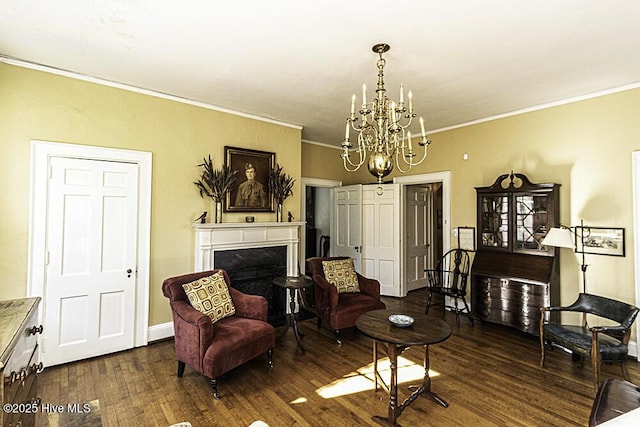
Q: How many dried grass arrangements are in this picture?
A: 2